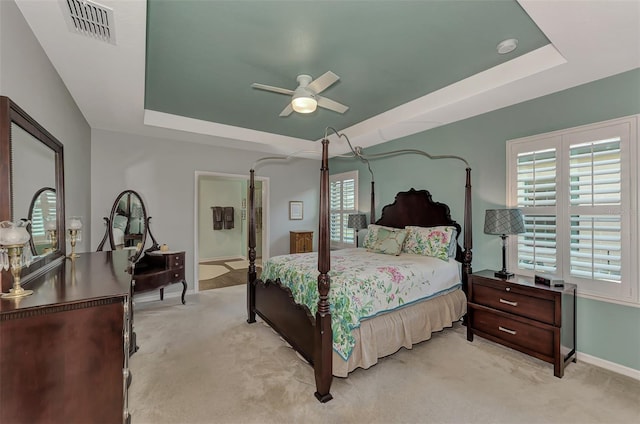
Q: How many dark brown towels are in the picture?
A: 2